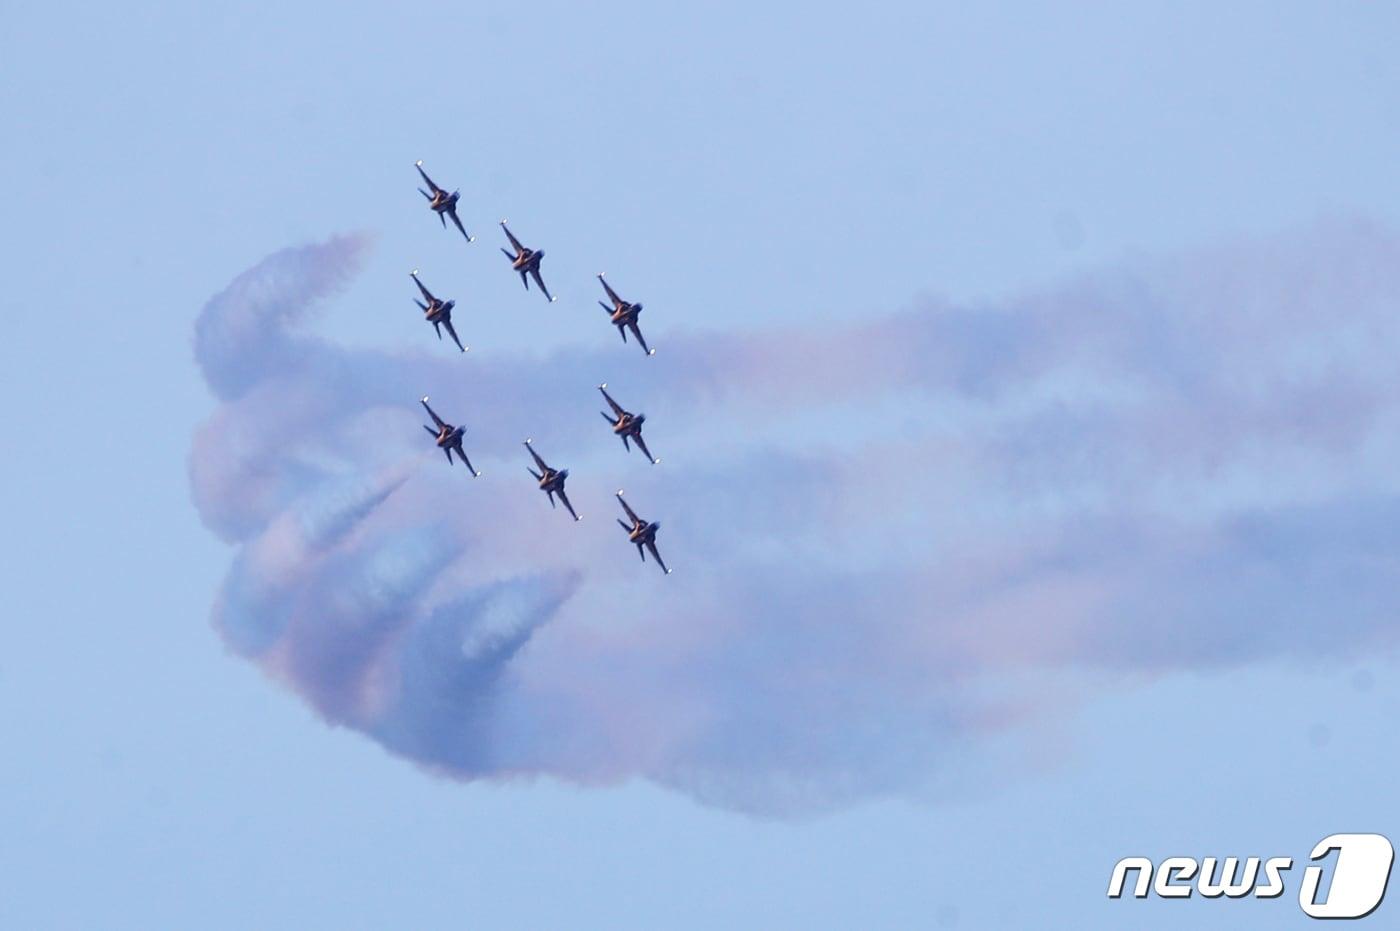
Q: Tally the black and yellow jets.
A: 8